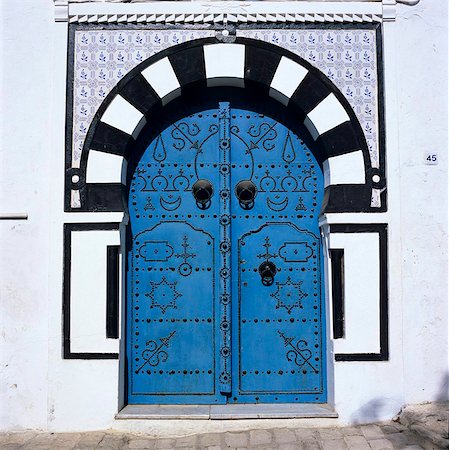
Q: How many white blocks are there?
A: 7